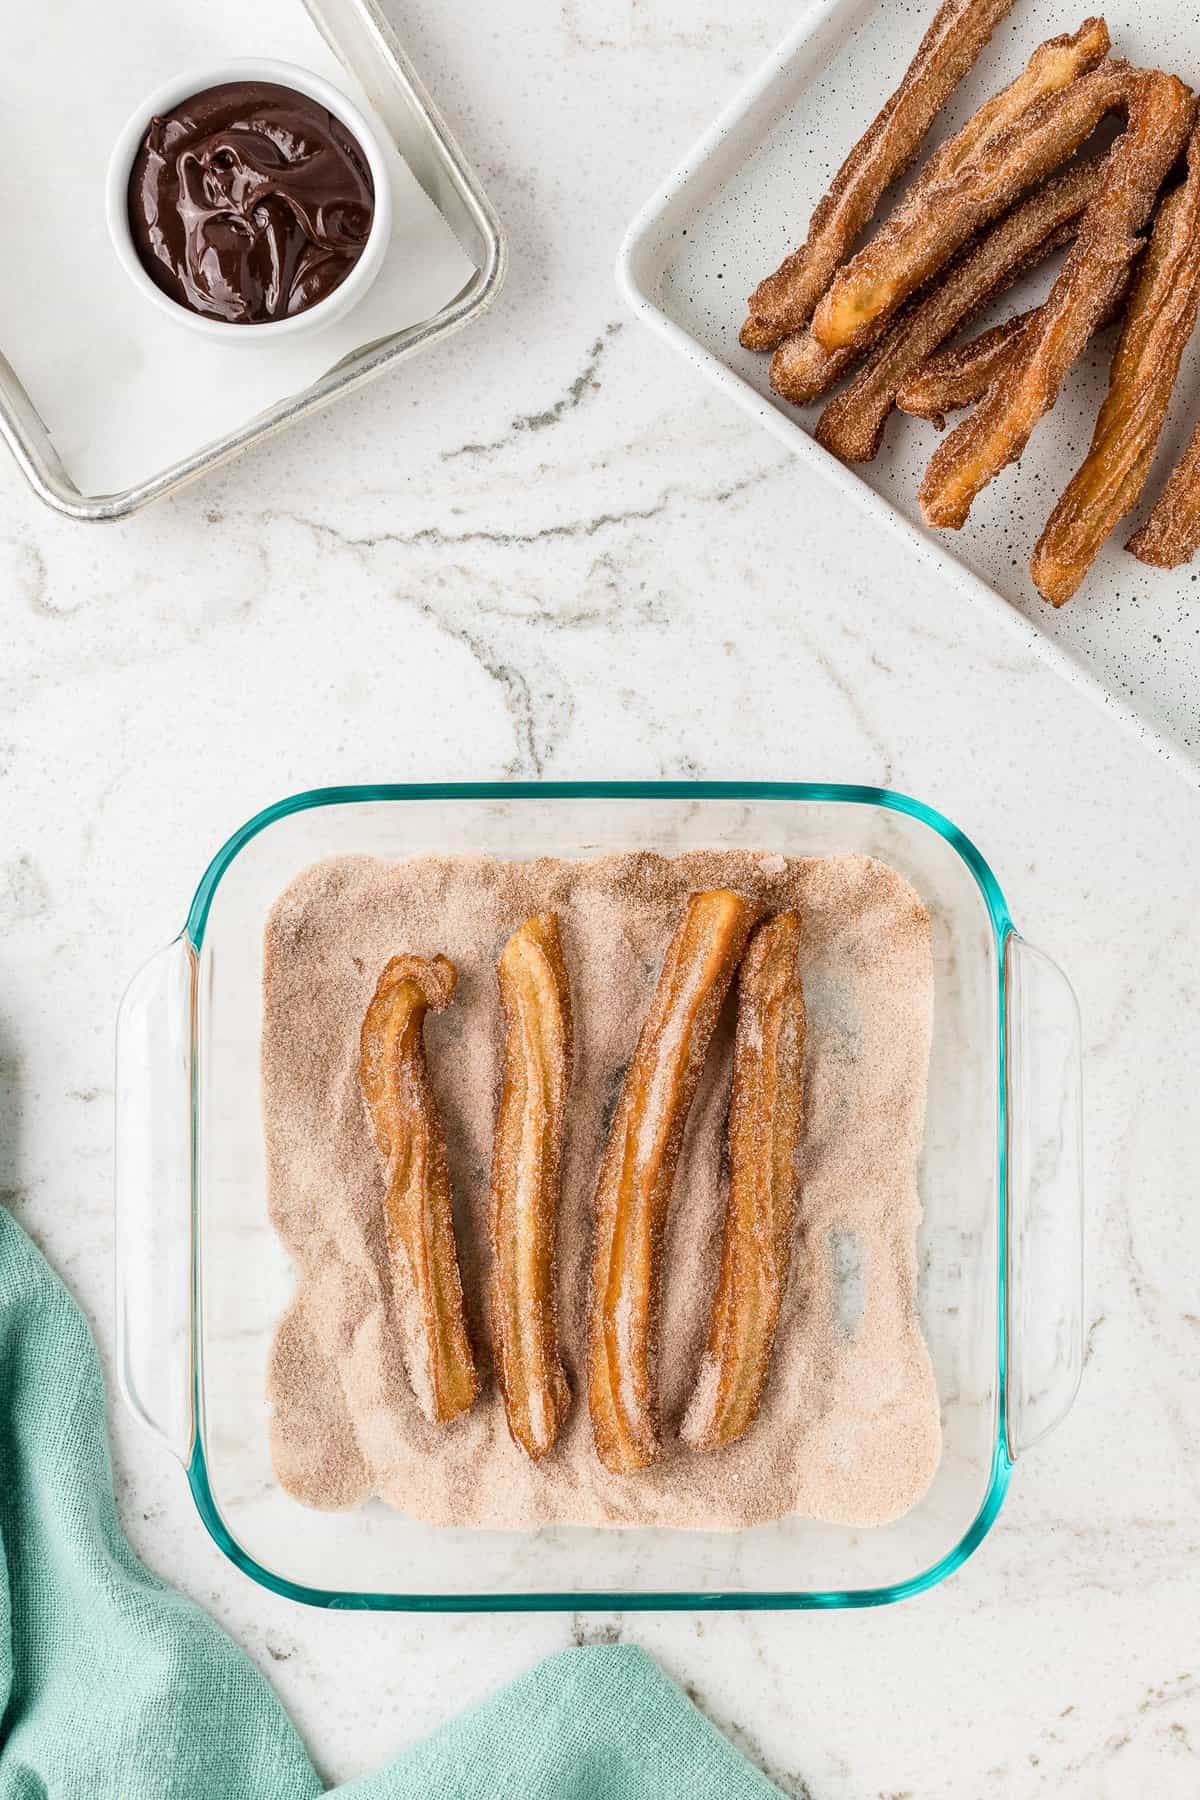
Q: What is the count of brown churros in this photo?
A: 12